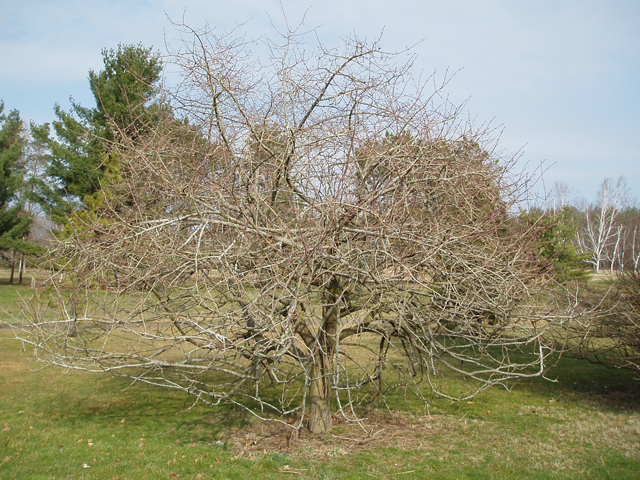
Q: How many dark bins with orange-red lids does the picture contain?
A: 0